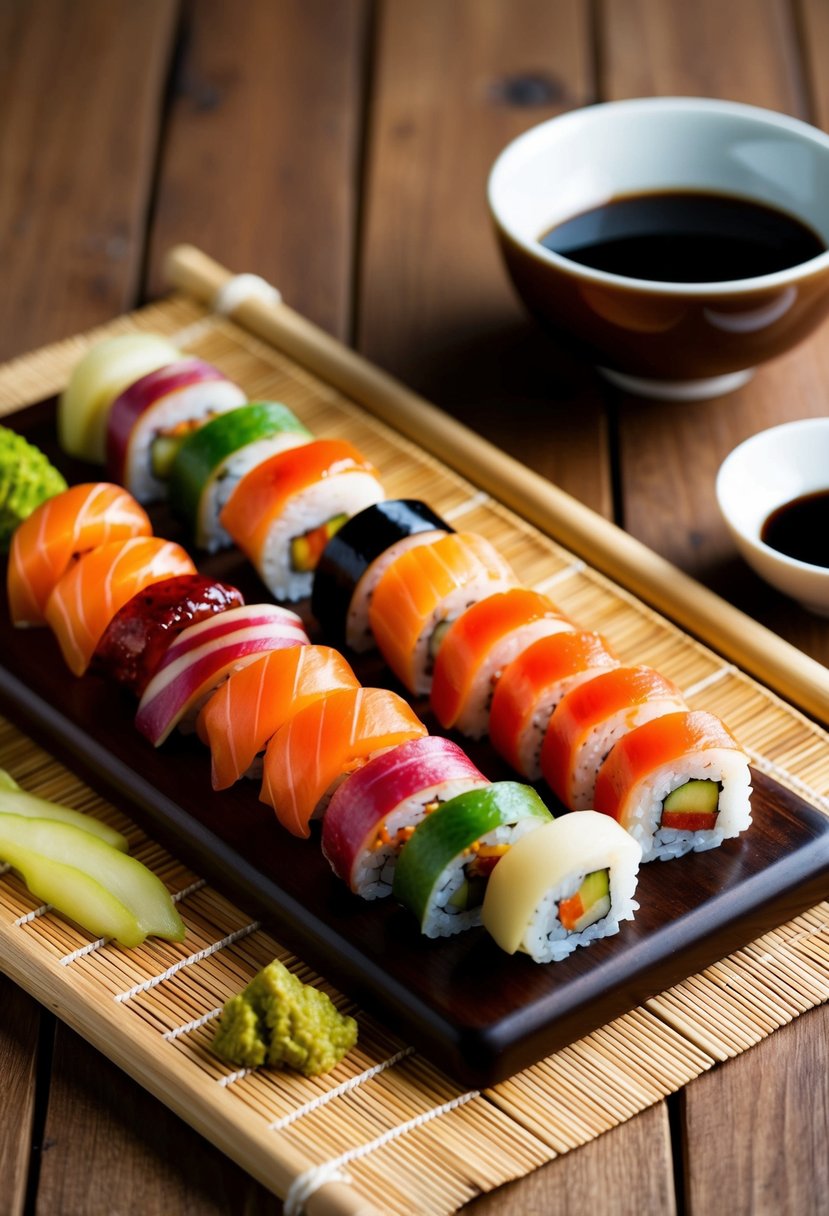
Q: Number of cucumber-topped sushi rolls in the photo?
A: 2